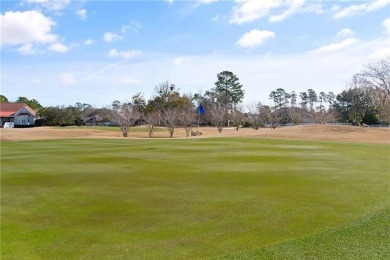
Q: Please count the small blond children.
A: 0